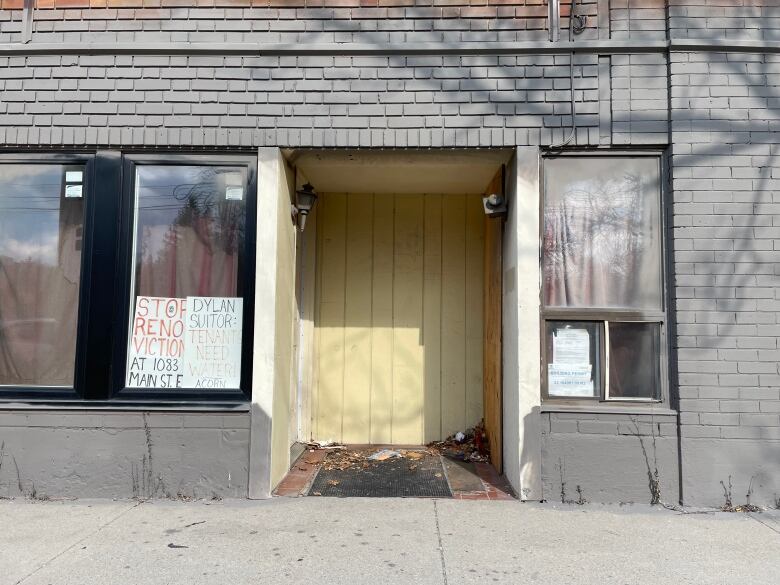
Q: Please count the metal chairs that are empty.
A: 0